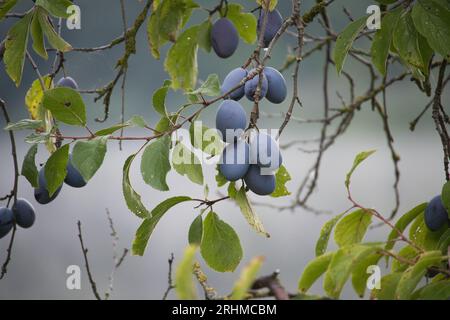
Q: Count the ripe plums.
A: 15